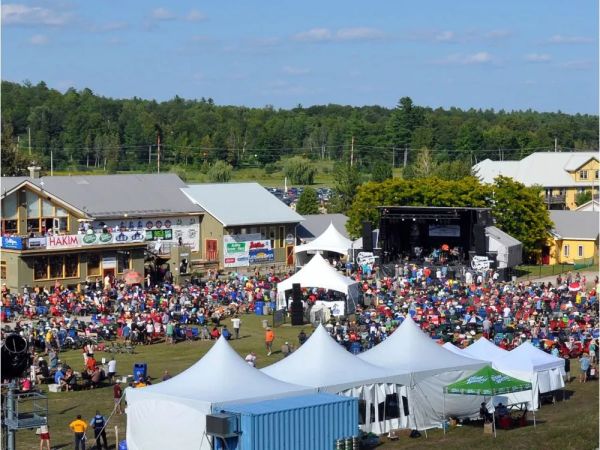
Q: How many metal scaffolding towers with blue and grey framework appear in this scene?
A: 1